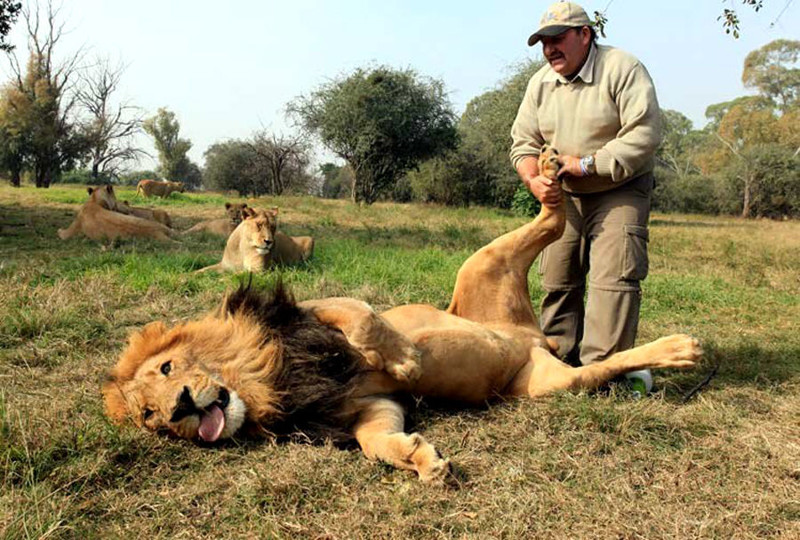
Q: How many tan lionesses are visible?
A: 5